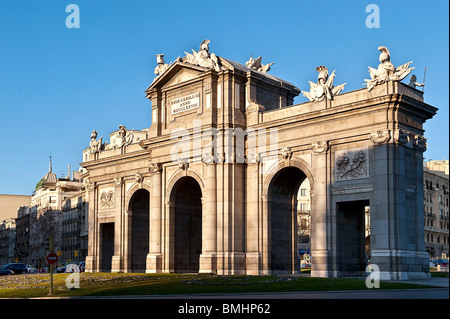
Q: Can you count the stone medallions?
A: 2